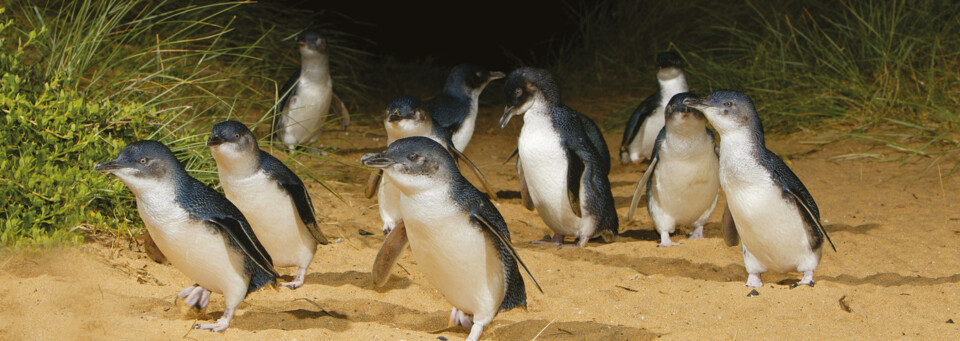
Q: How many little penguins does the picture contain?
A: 10